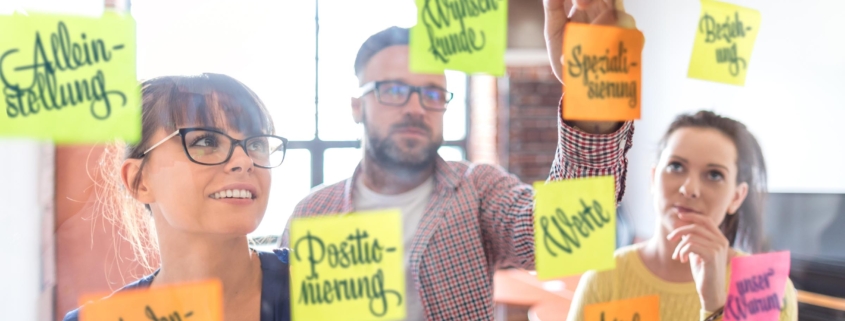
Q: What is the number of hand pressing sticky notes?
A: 1